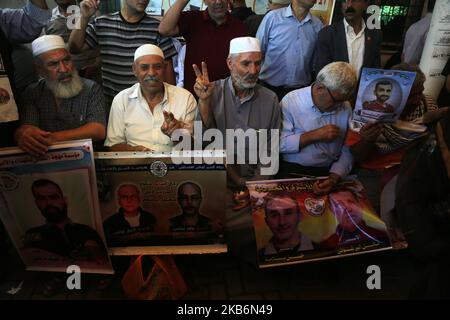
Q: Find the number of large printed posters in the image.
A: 3